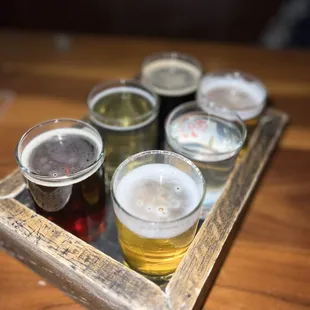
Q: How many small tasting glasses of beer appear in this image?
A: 6